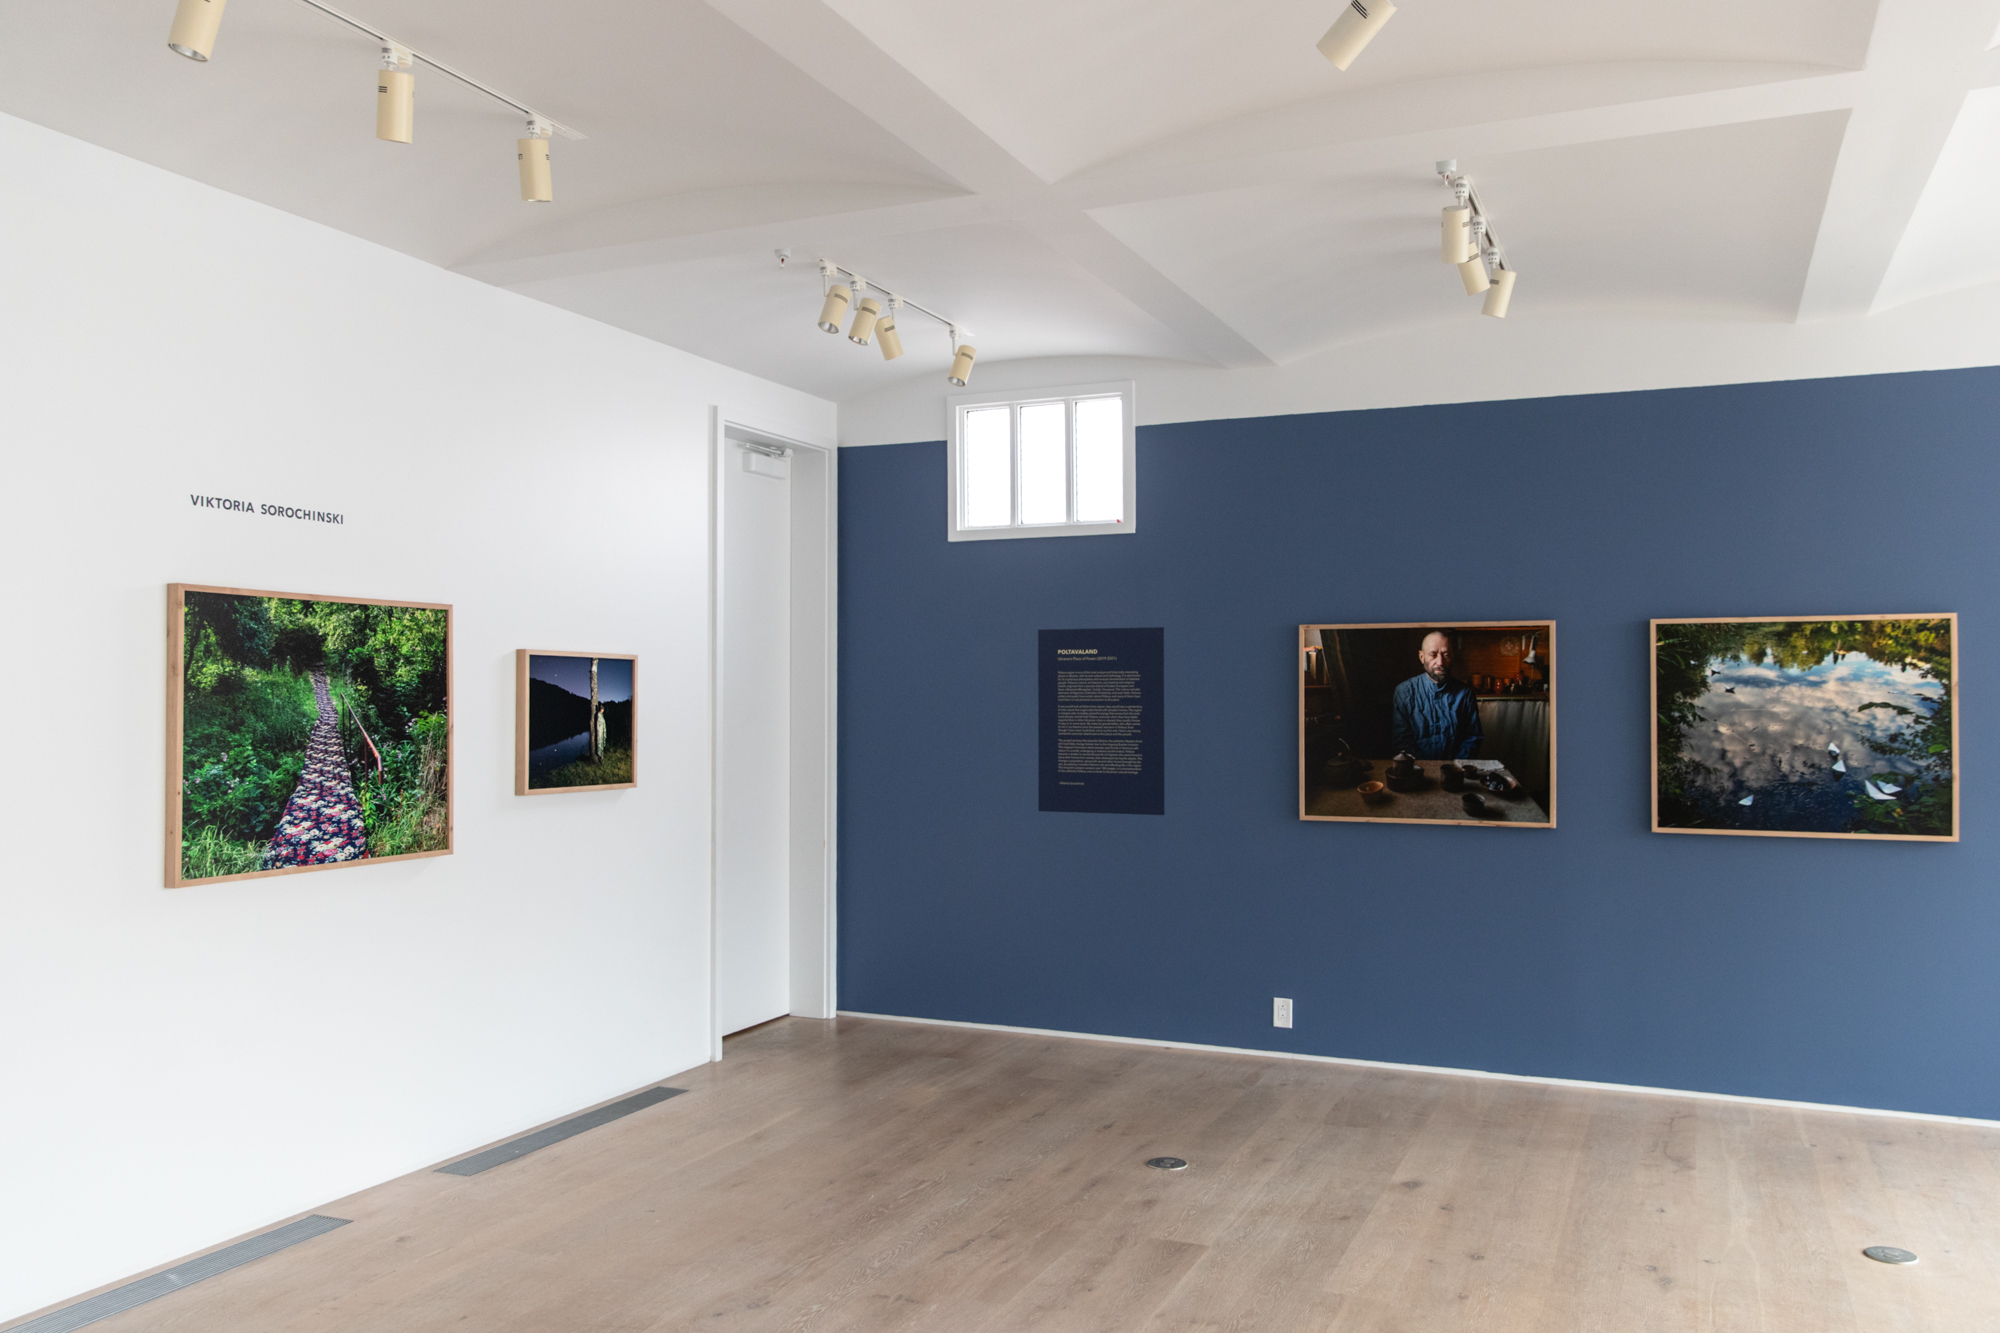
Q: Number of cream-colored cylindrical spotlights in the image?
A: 11